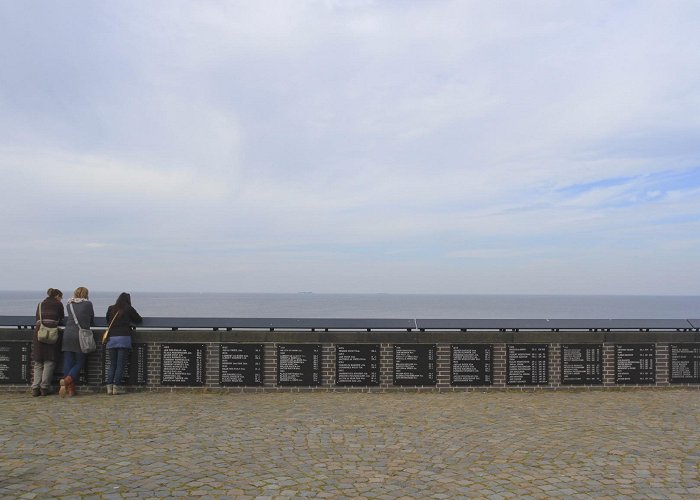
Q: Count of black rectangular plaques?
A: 13